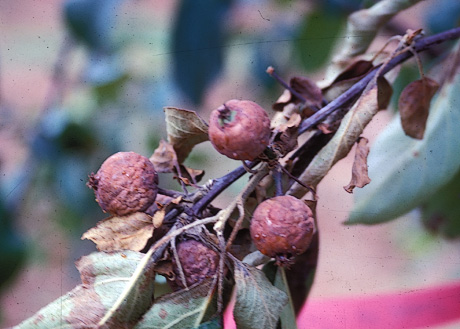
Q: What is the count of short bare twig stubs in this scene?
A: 1